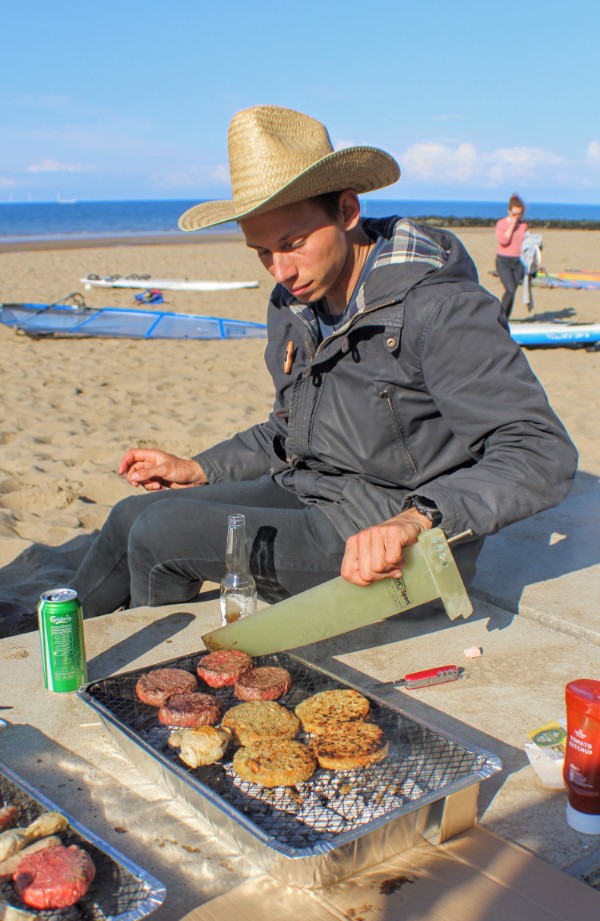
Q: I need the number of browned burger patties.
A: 4